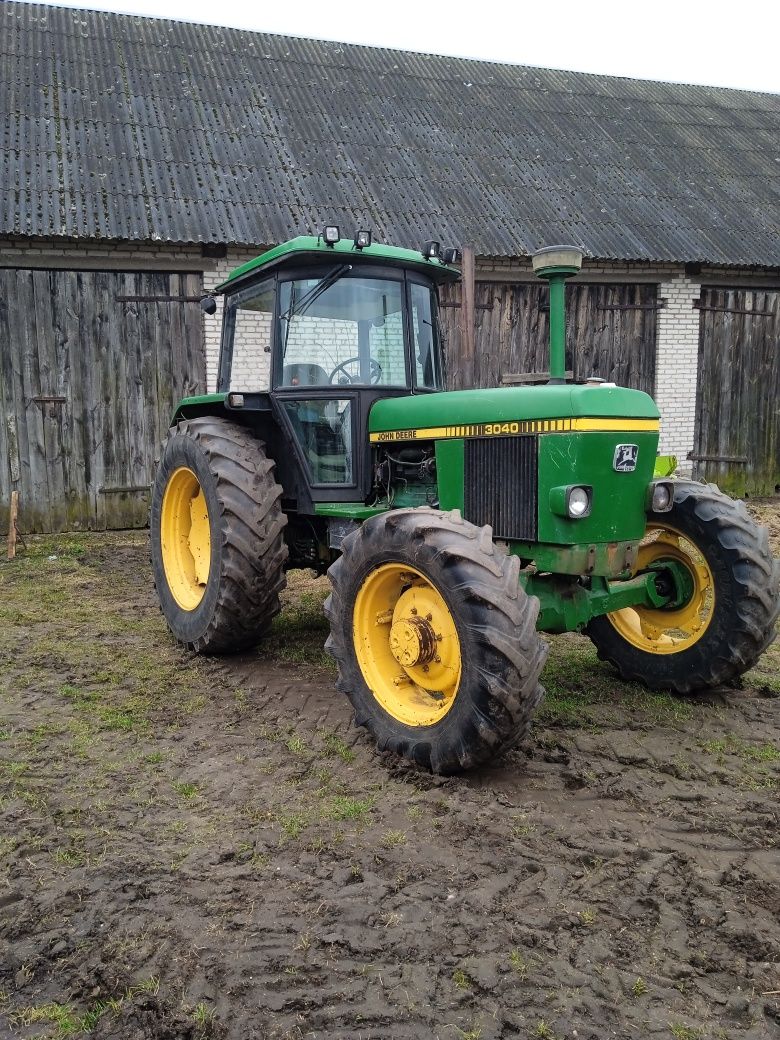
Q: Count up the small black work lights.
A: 4